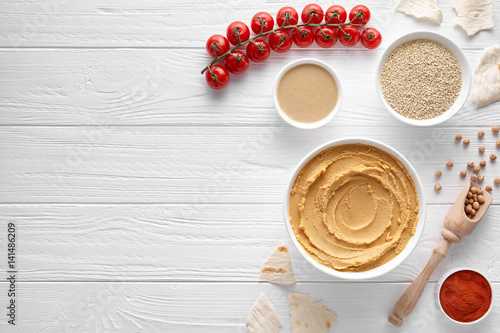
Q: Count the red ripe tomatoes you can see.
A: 15